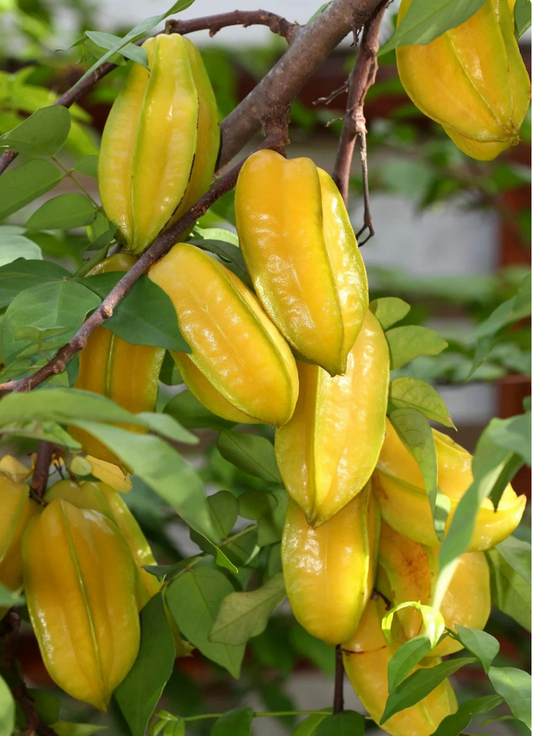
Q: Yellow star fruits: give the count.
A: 13